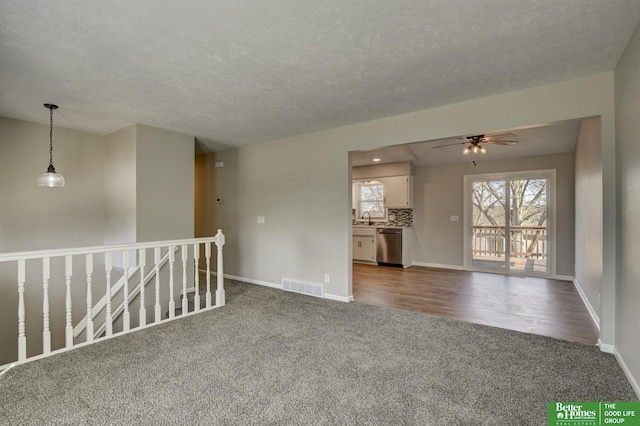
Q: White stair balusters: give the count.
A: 12